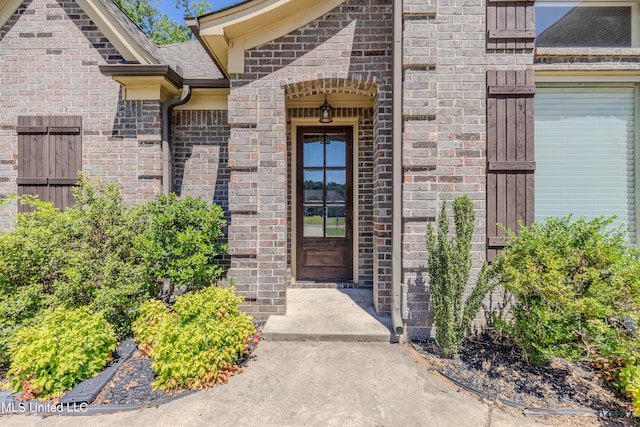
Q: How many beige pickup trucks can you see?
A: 0